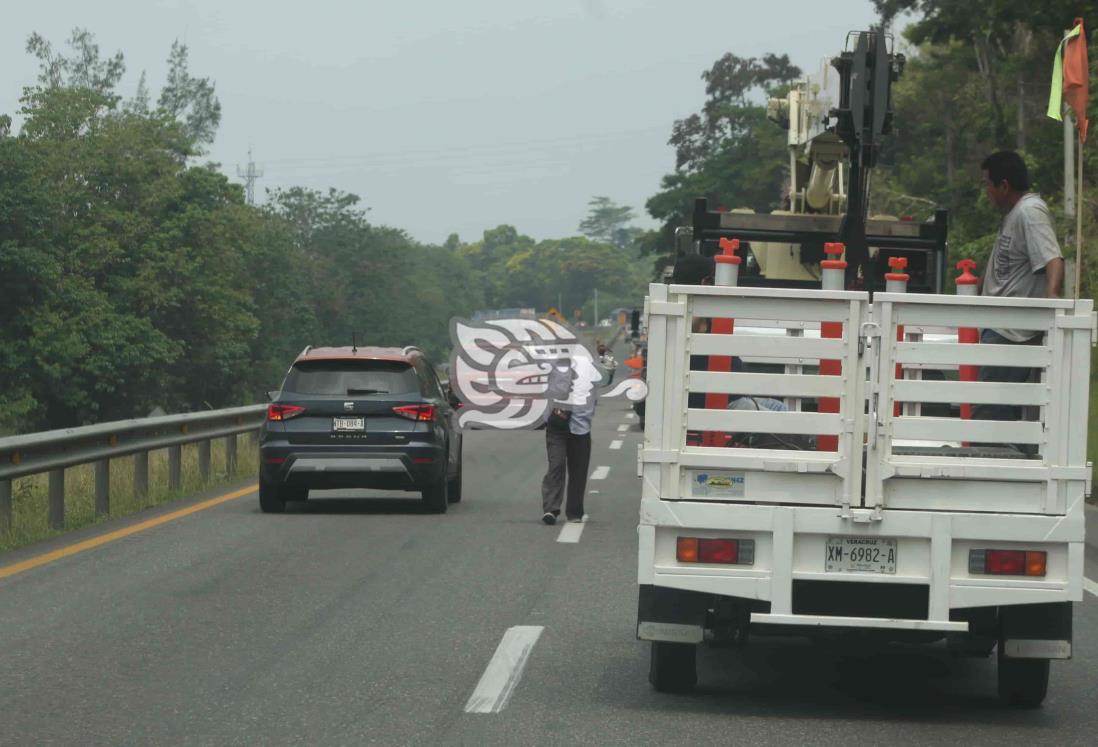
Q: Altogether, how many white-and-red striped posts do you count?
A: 4